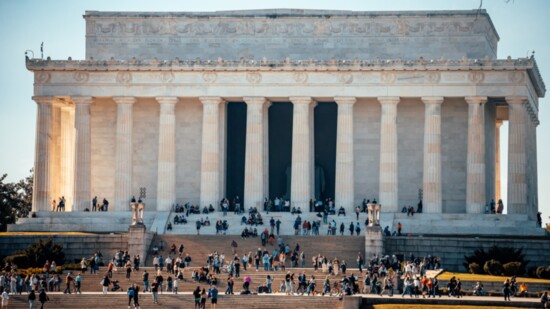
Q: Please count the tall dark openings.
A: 3